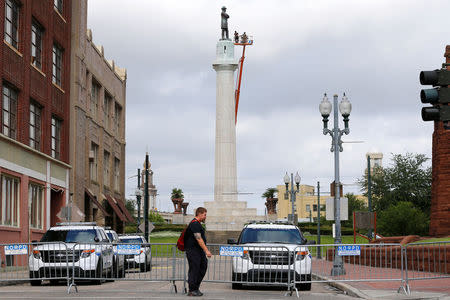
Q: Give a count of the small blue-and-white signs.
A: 4